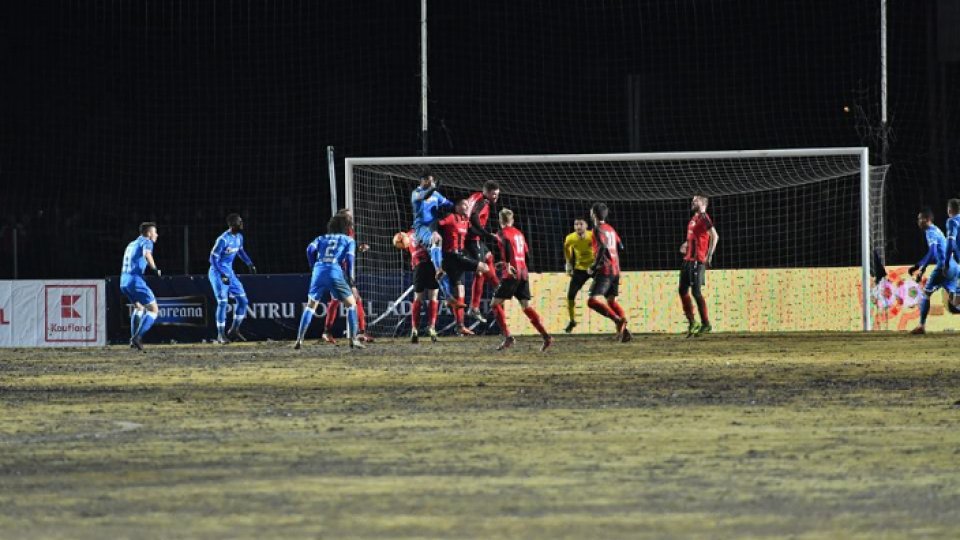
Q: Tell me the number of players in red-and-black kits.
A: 7